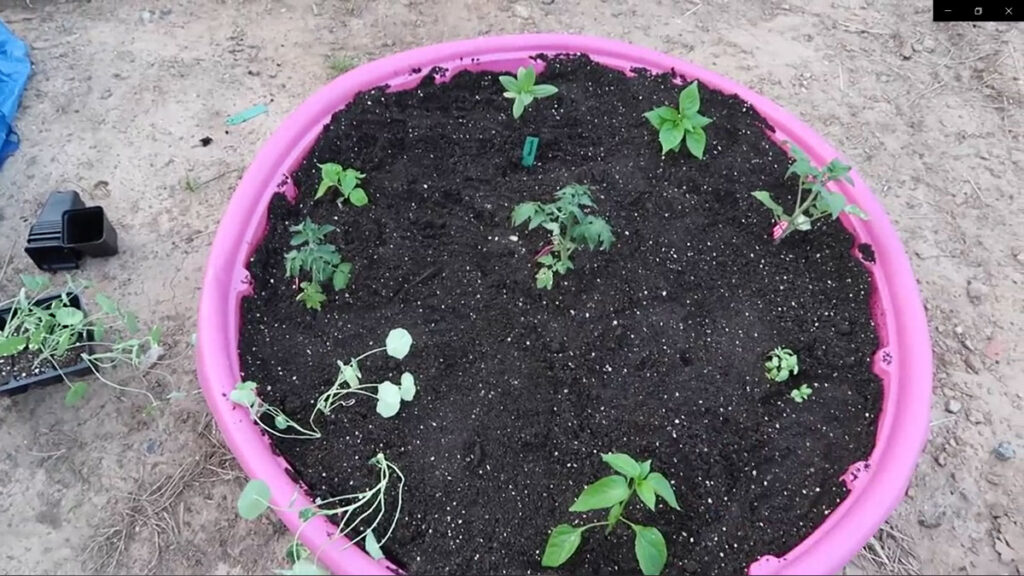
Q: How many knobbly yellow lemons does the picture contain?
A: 0